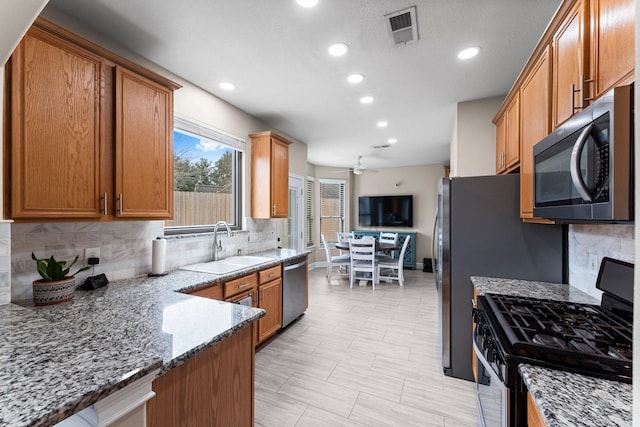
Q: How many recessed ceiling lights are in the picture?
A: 8